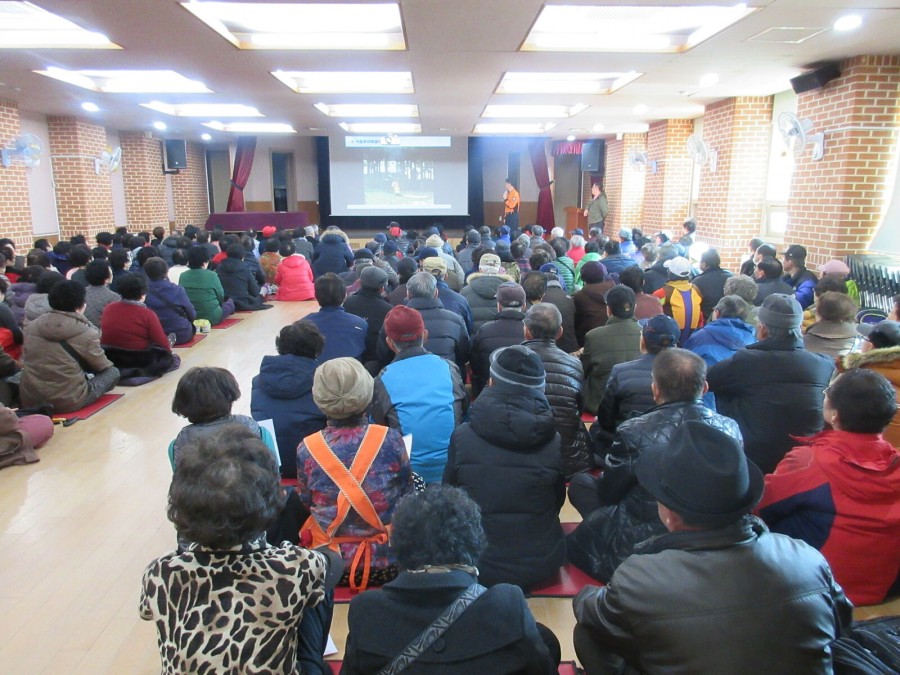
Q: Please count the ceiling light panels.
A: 12